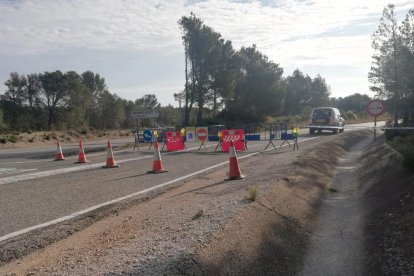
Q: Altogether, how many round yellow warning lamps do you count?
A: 4